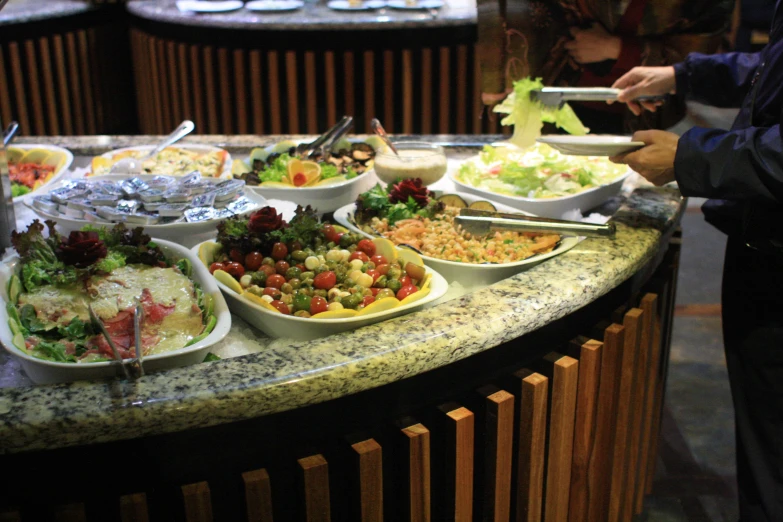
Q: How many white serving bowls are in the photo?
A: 8